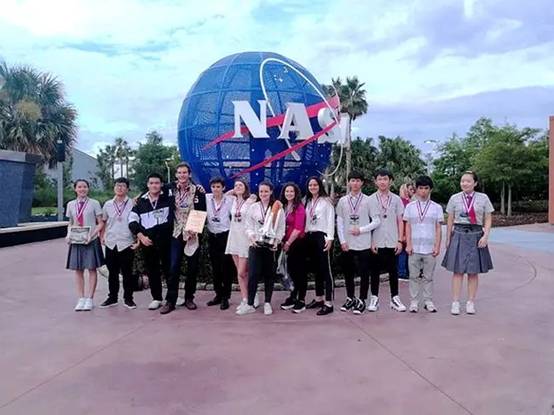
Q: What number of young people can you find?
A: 13